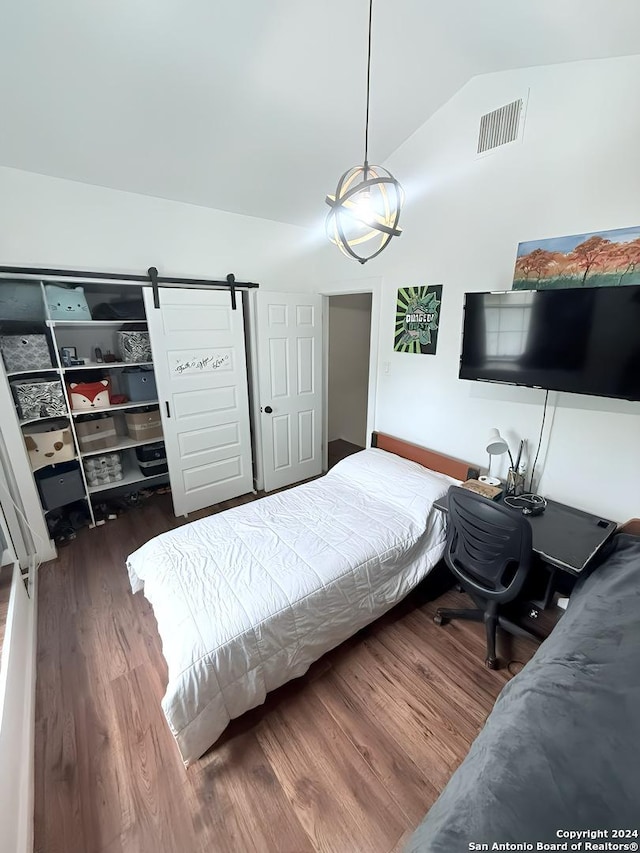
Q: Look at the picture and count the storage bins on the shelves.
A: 13